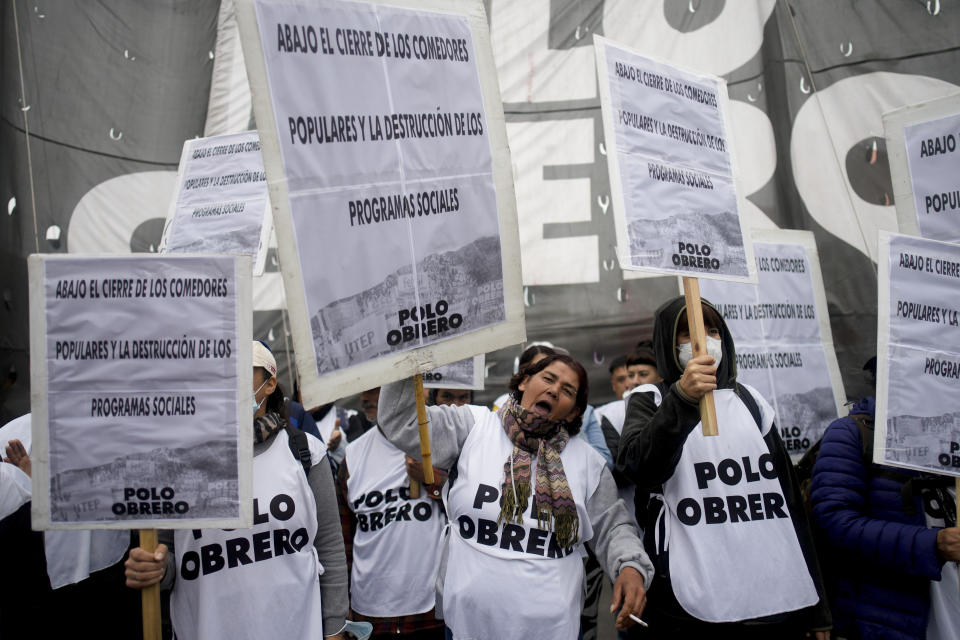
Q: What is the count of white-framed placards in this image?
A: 8